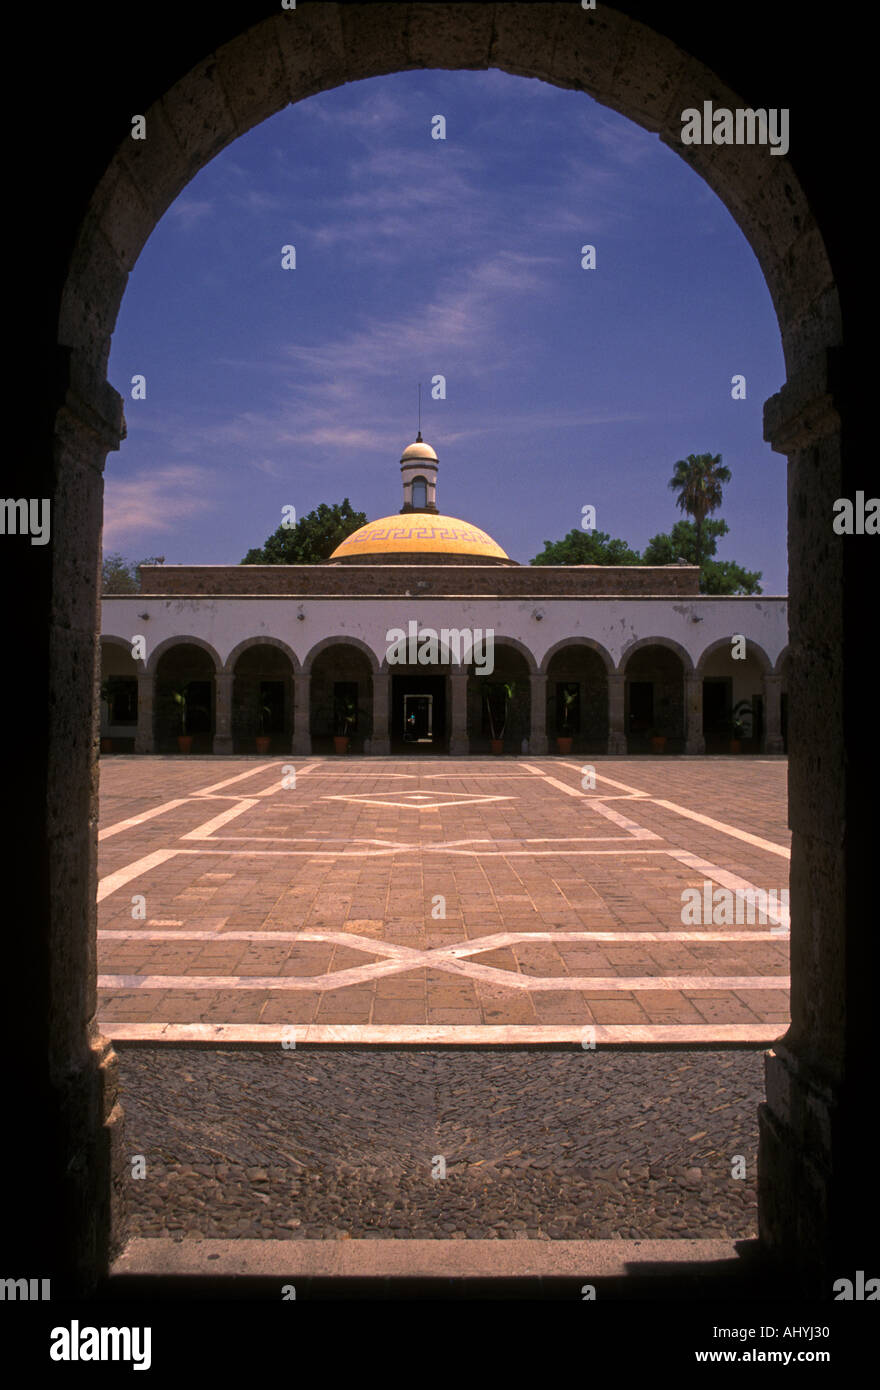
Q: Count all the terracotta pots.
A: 8